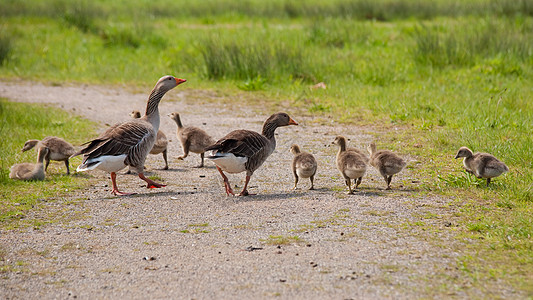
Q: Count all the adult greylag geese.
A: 2